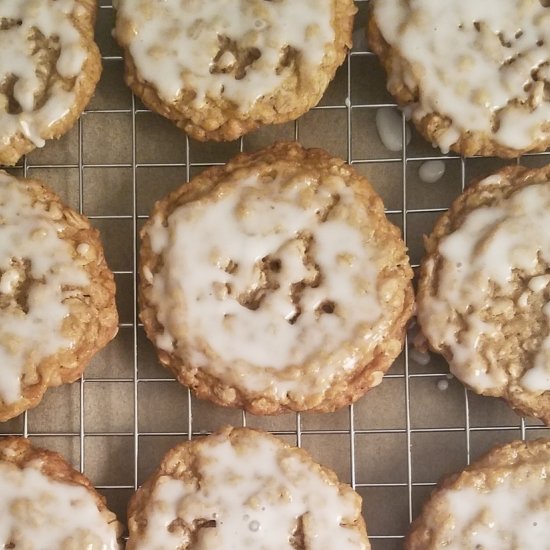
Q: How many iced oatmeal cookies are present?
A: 9